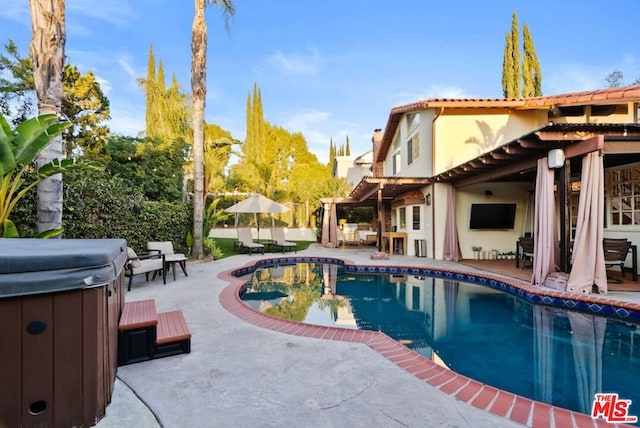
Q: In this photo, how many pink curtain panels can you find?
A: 5